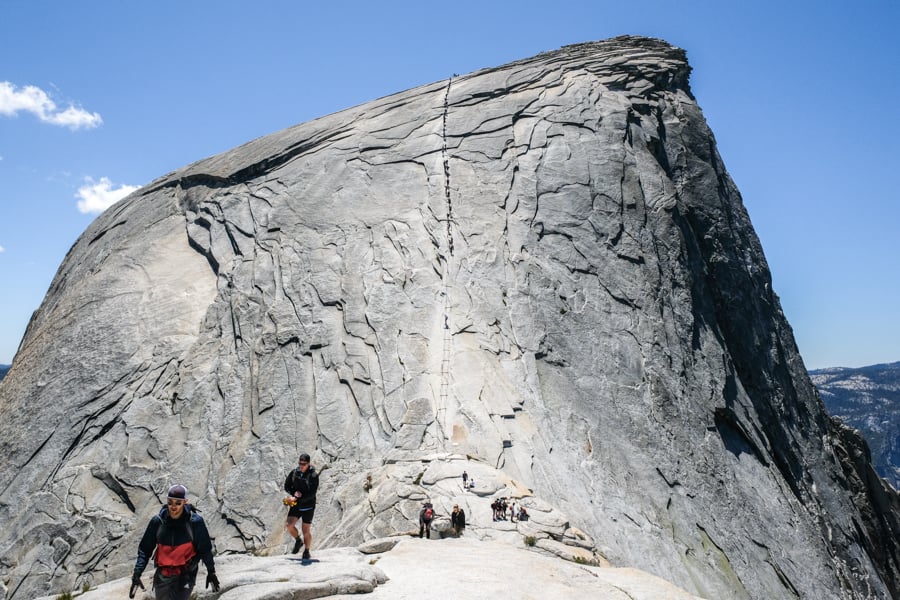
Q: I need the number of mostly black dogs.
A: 0